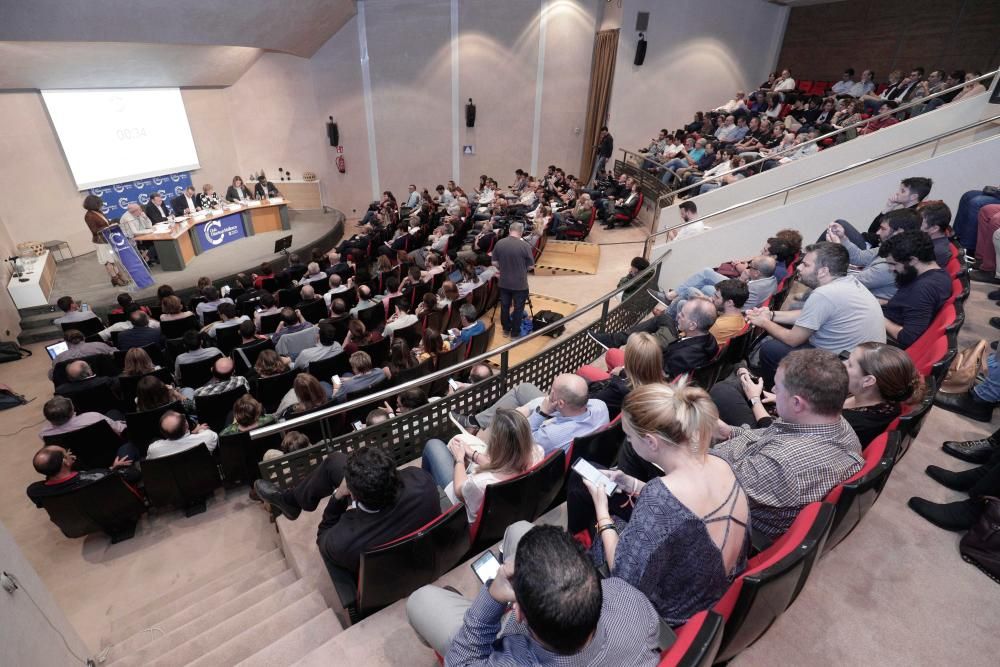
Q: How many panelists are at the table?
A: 6